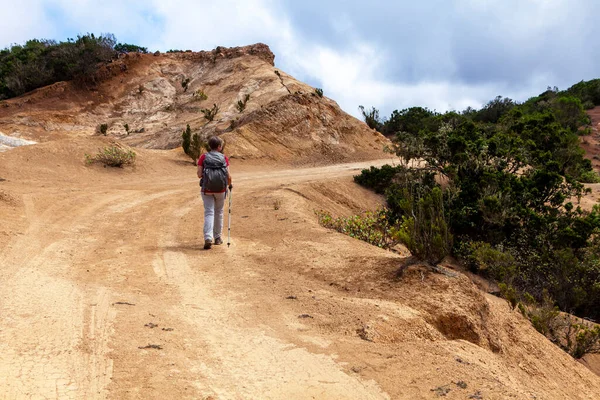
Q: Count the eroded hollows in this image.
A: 1